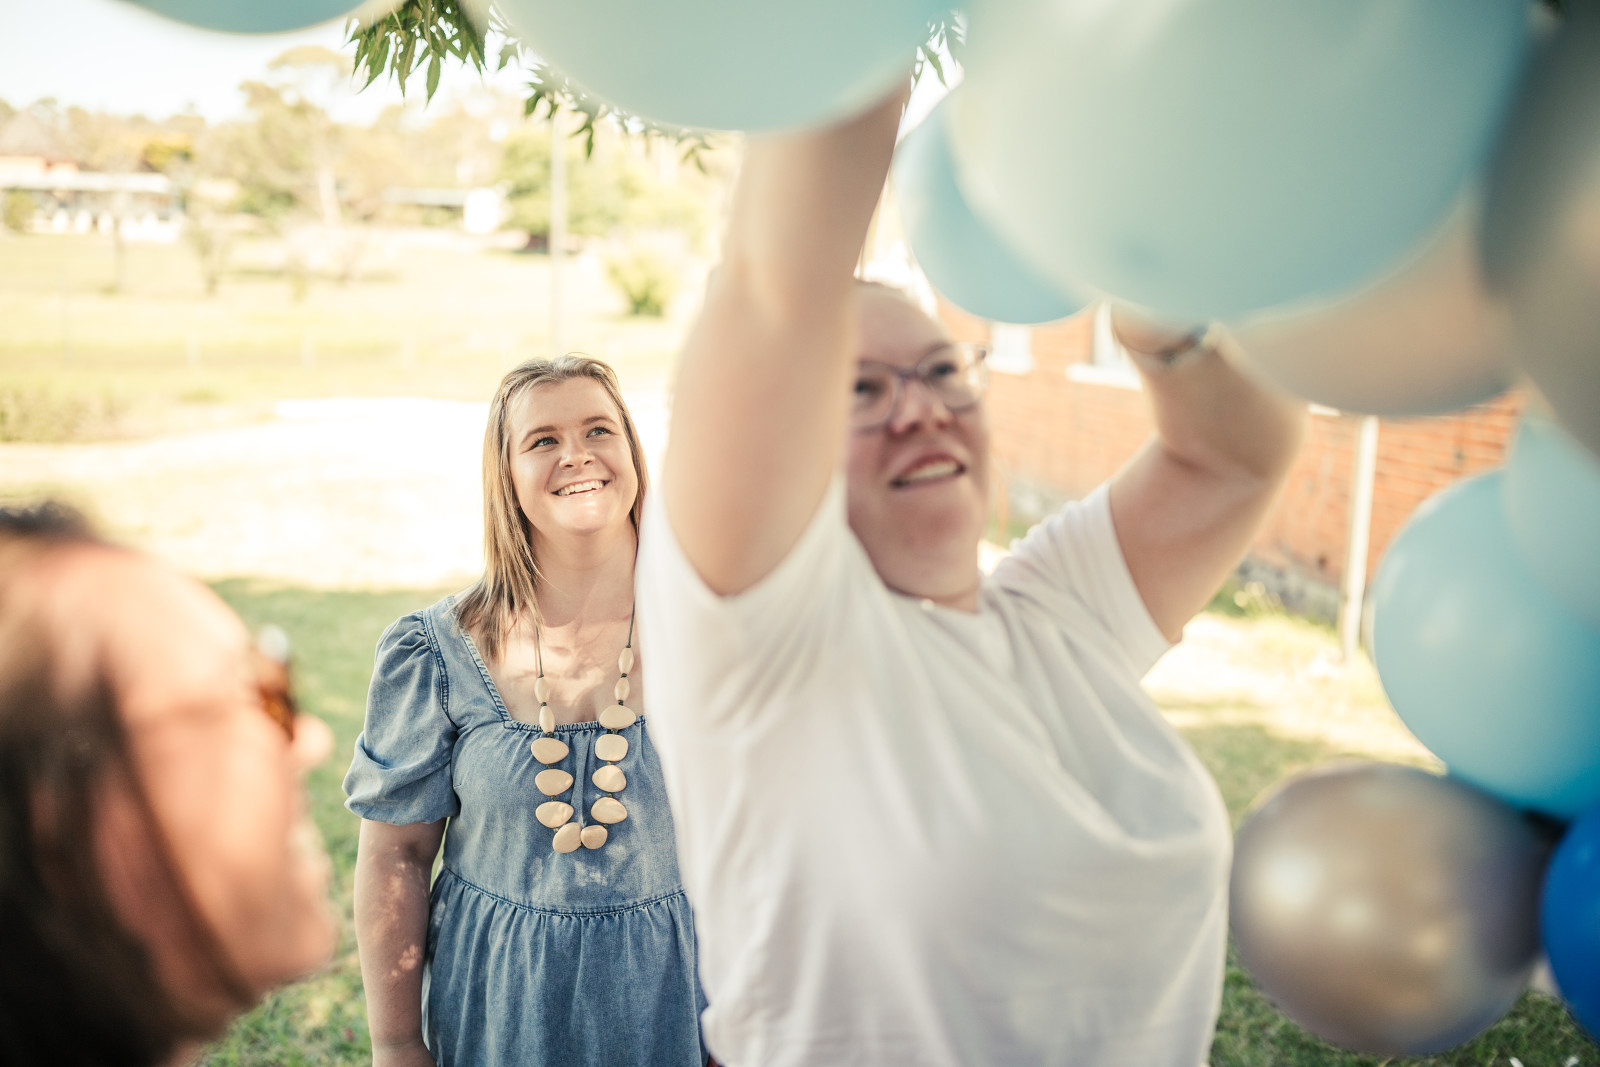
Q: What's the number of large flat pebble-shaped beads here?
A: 9